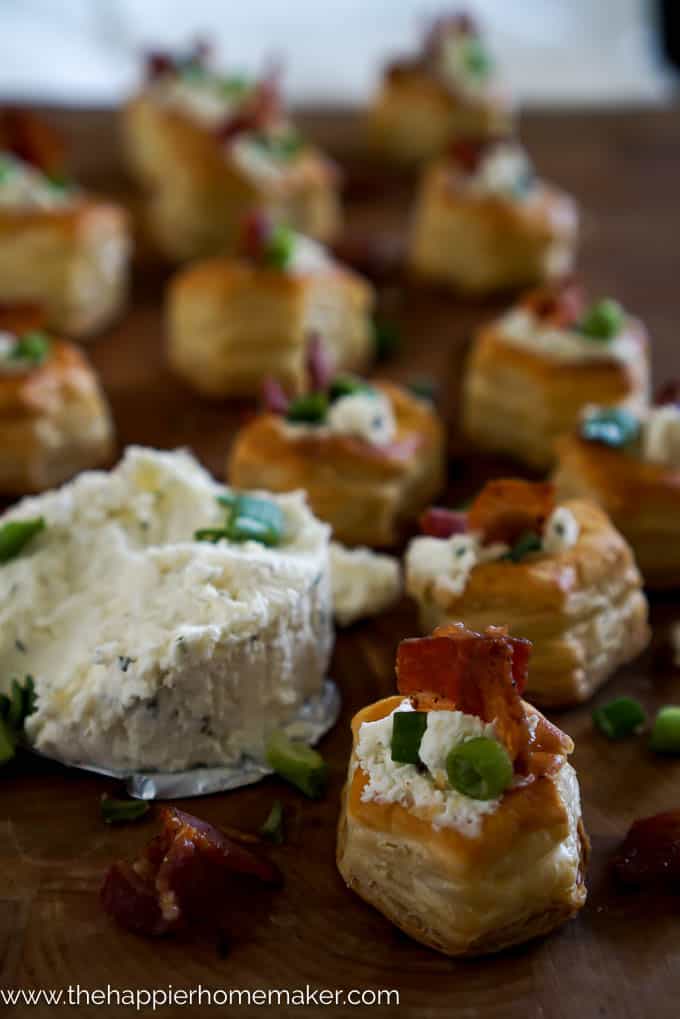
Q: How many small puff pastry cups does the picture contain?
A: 12